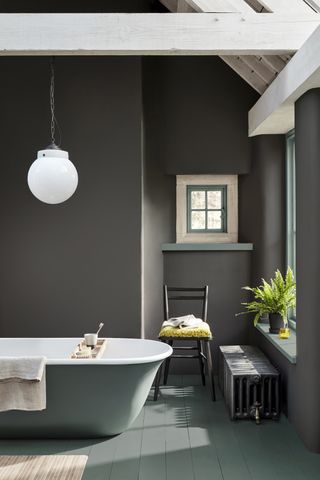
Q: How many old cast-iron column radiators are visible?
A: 1